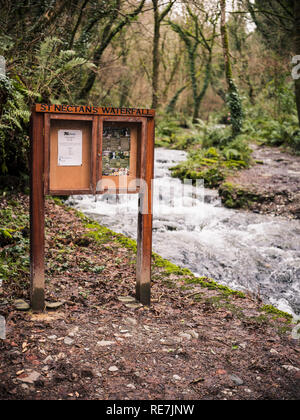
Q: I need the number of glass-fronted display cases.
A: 2